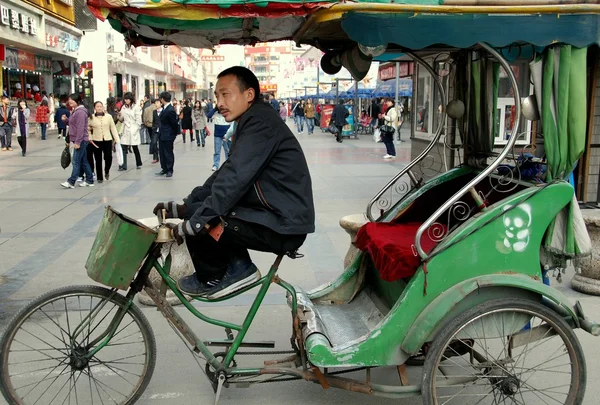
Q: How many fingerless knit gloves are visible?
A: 2